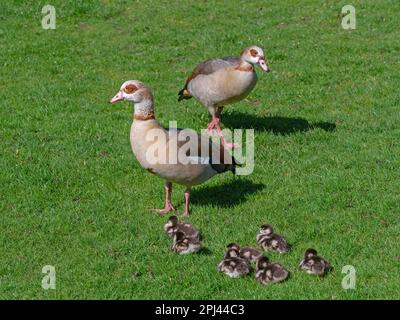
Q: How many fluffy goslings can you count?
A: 7